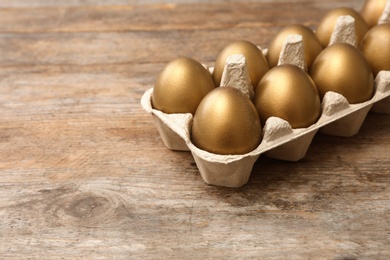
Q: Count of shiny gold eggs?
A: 9